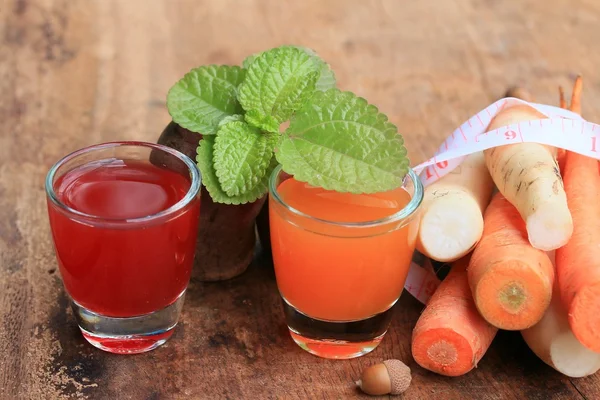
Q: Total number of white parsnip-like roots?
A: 3